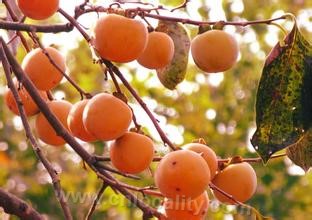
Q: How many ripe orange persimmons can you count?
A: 14